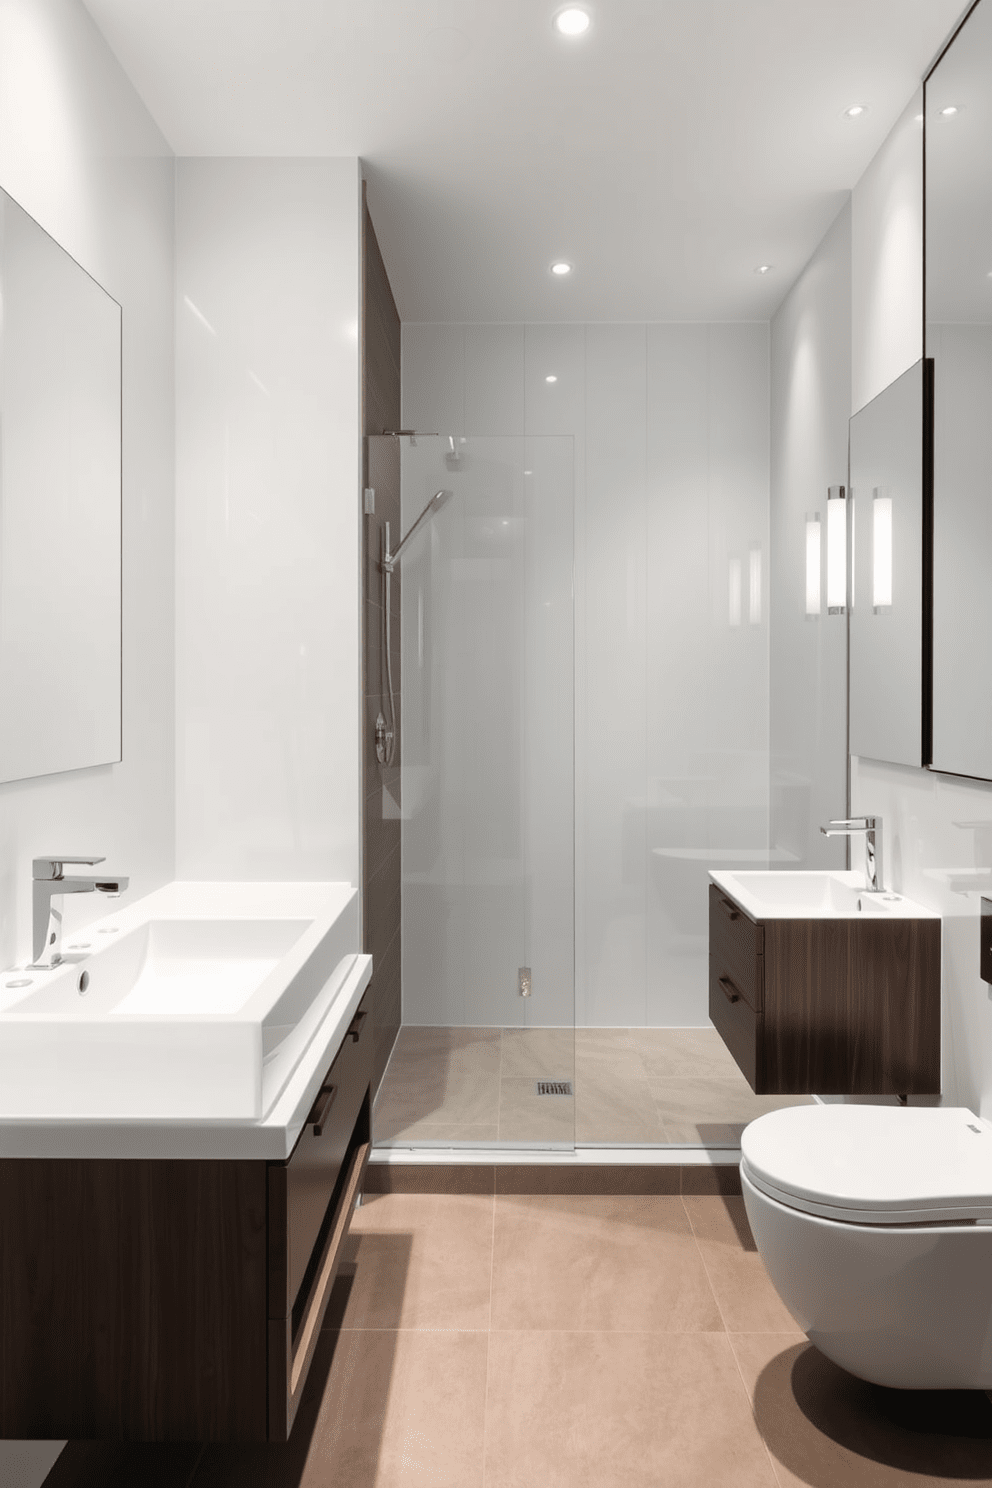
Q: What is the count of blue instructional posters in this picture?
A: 0